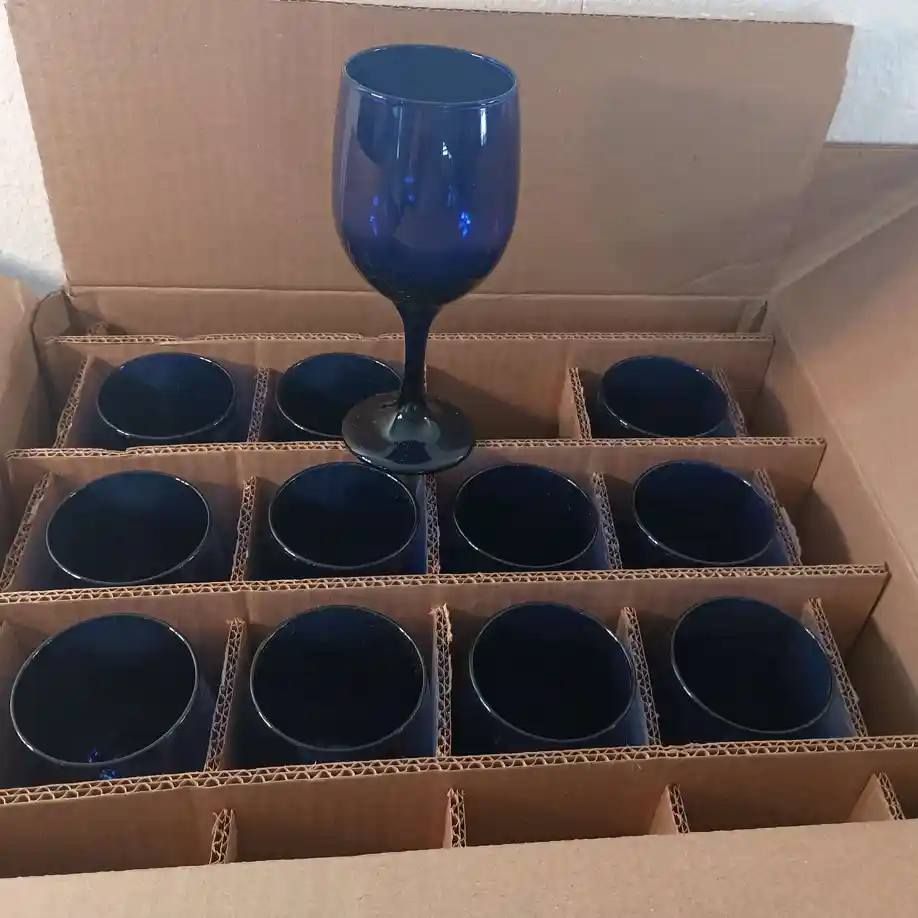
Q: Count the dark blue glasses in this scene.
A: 12